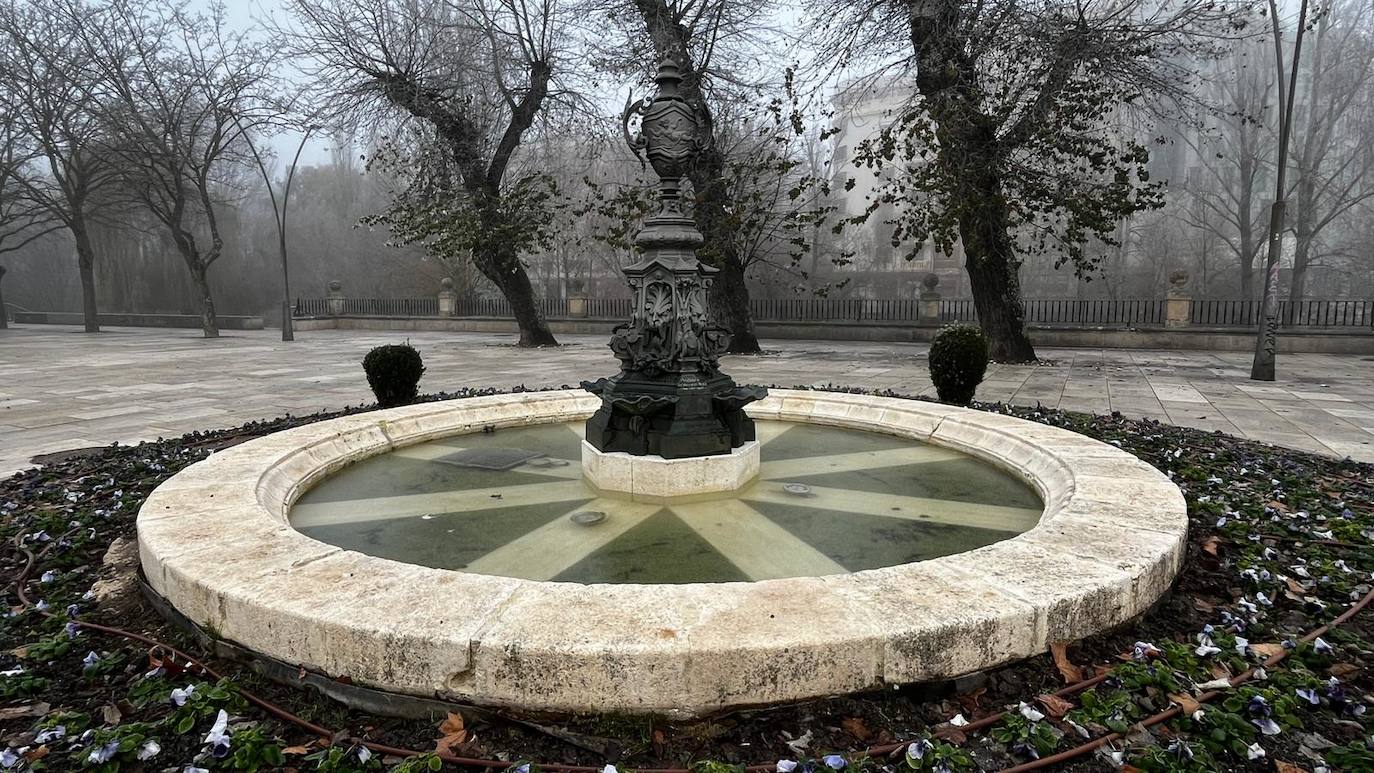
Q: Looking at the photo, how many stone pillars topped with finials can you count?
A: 5